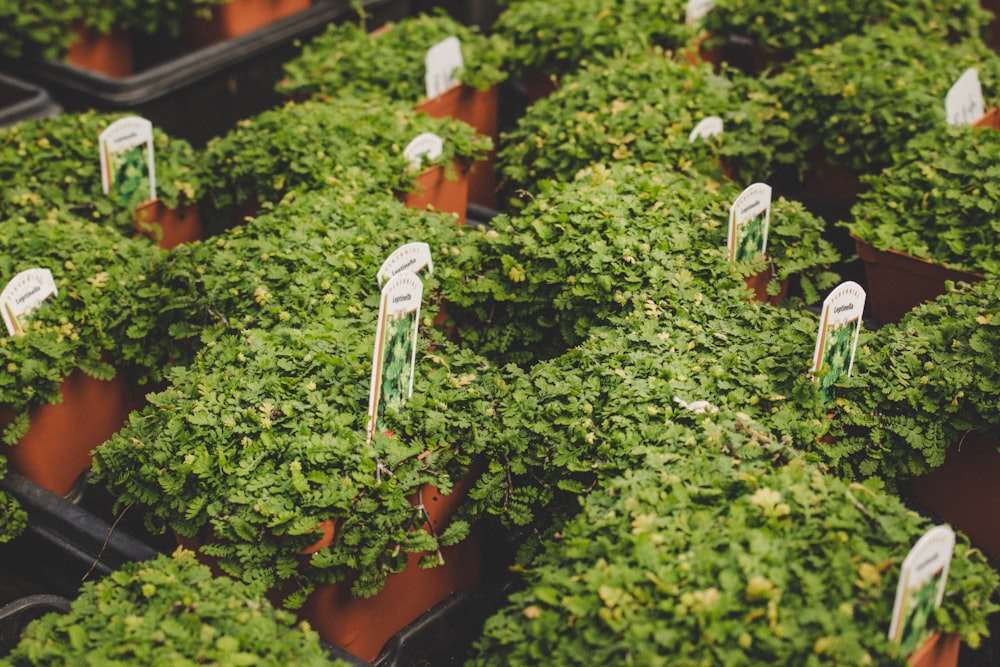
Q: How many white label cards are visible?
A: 12